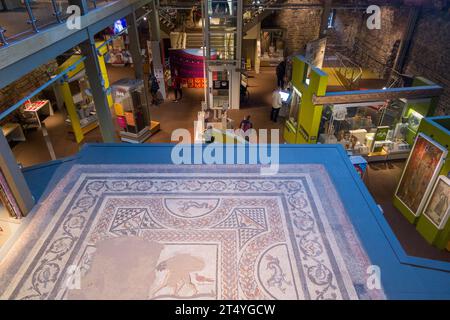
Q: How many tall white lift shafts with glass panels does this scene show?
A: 1